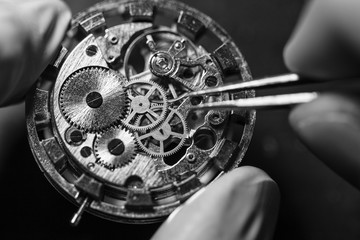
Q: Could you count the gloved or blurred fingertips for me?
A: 4